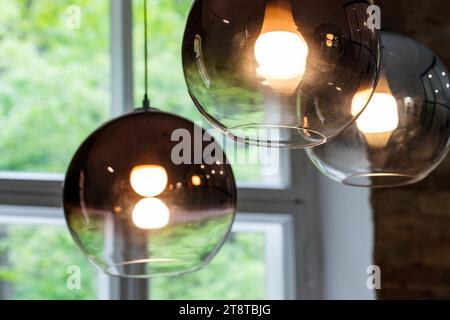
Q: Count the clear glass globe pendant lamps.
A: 3